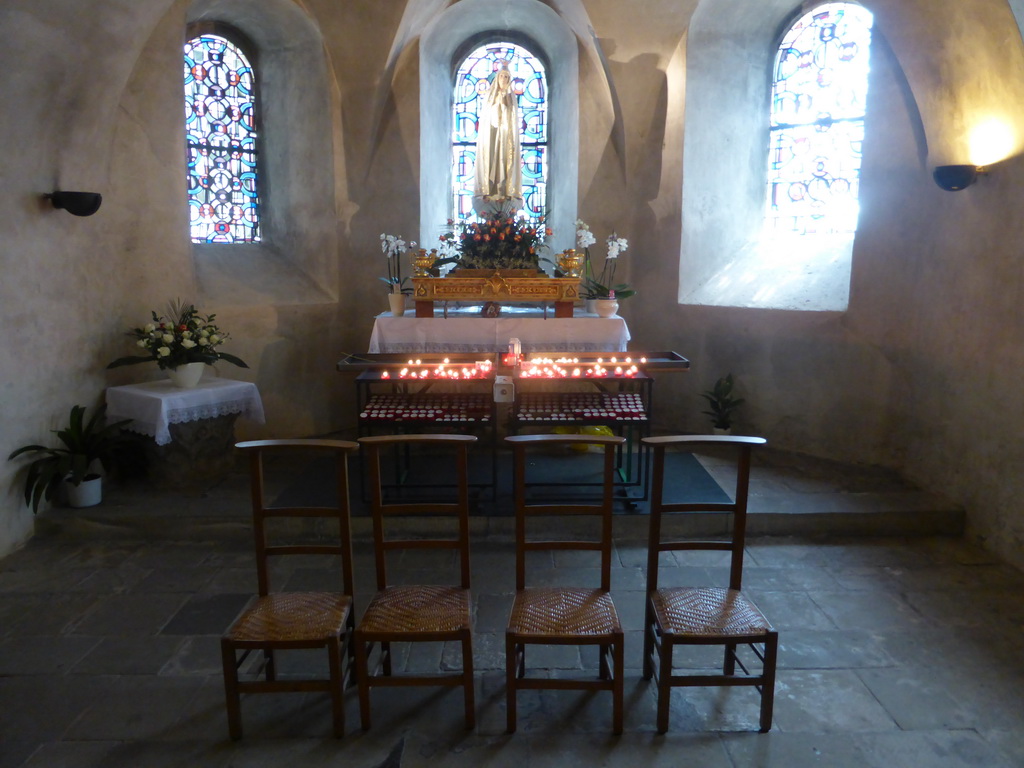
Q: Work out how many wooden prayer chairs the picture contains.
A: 4